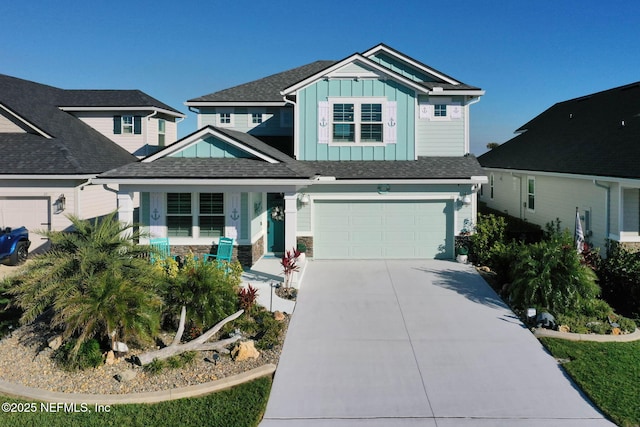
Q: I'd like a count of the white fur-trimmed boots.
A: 0